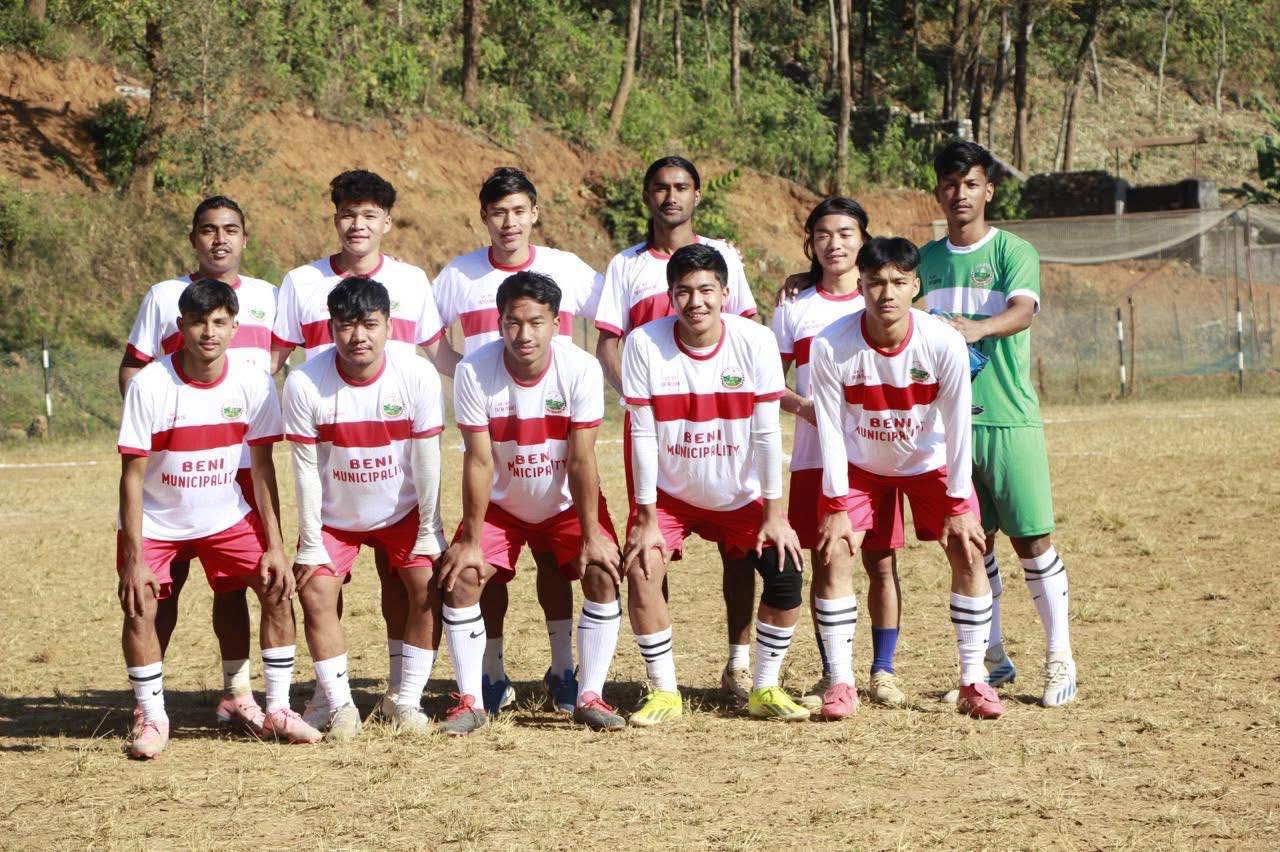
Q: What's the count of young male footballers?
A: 11